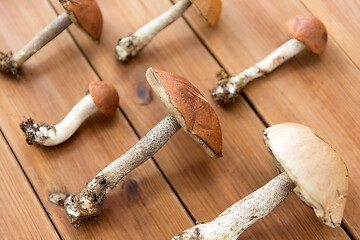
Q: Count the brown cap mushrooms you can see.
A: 5